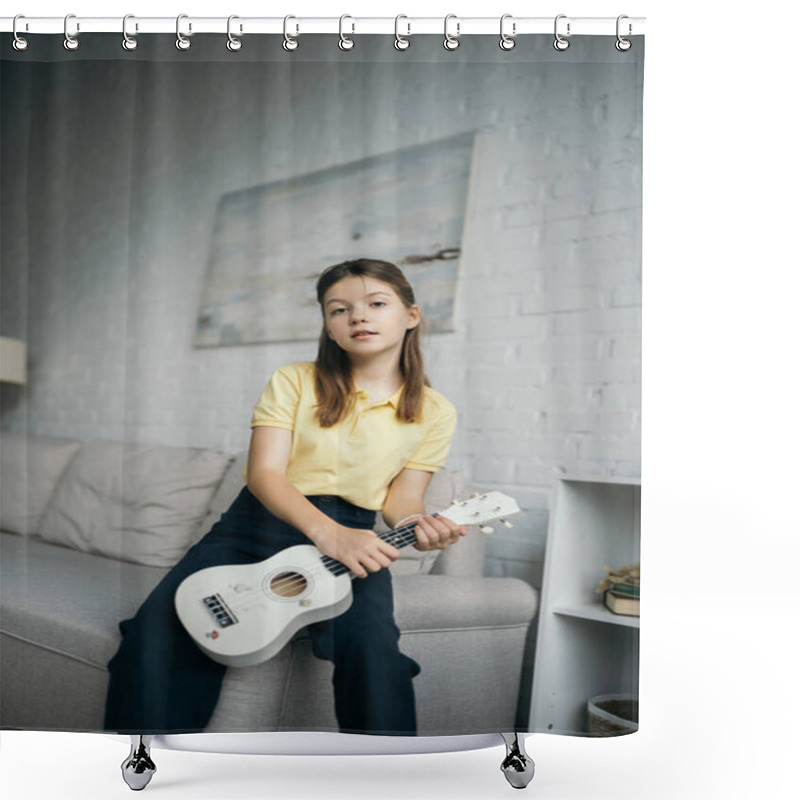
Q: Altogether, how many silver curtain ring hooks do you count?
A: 12